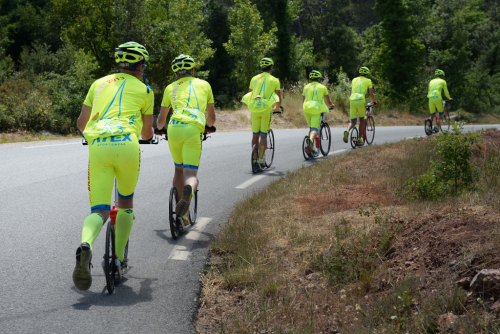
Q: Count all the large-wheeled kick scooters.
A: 6